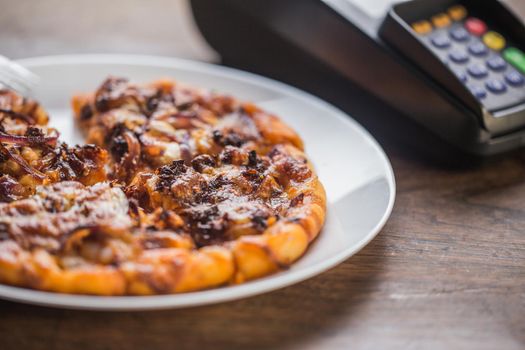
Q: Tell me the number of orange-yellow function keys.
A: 3